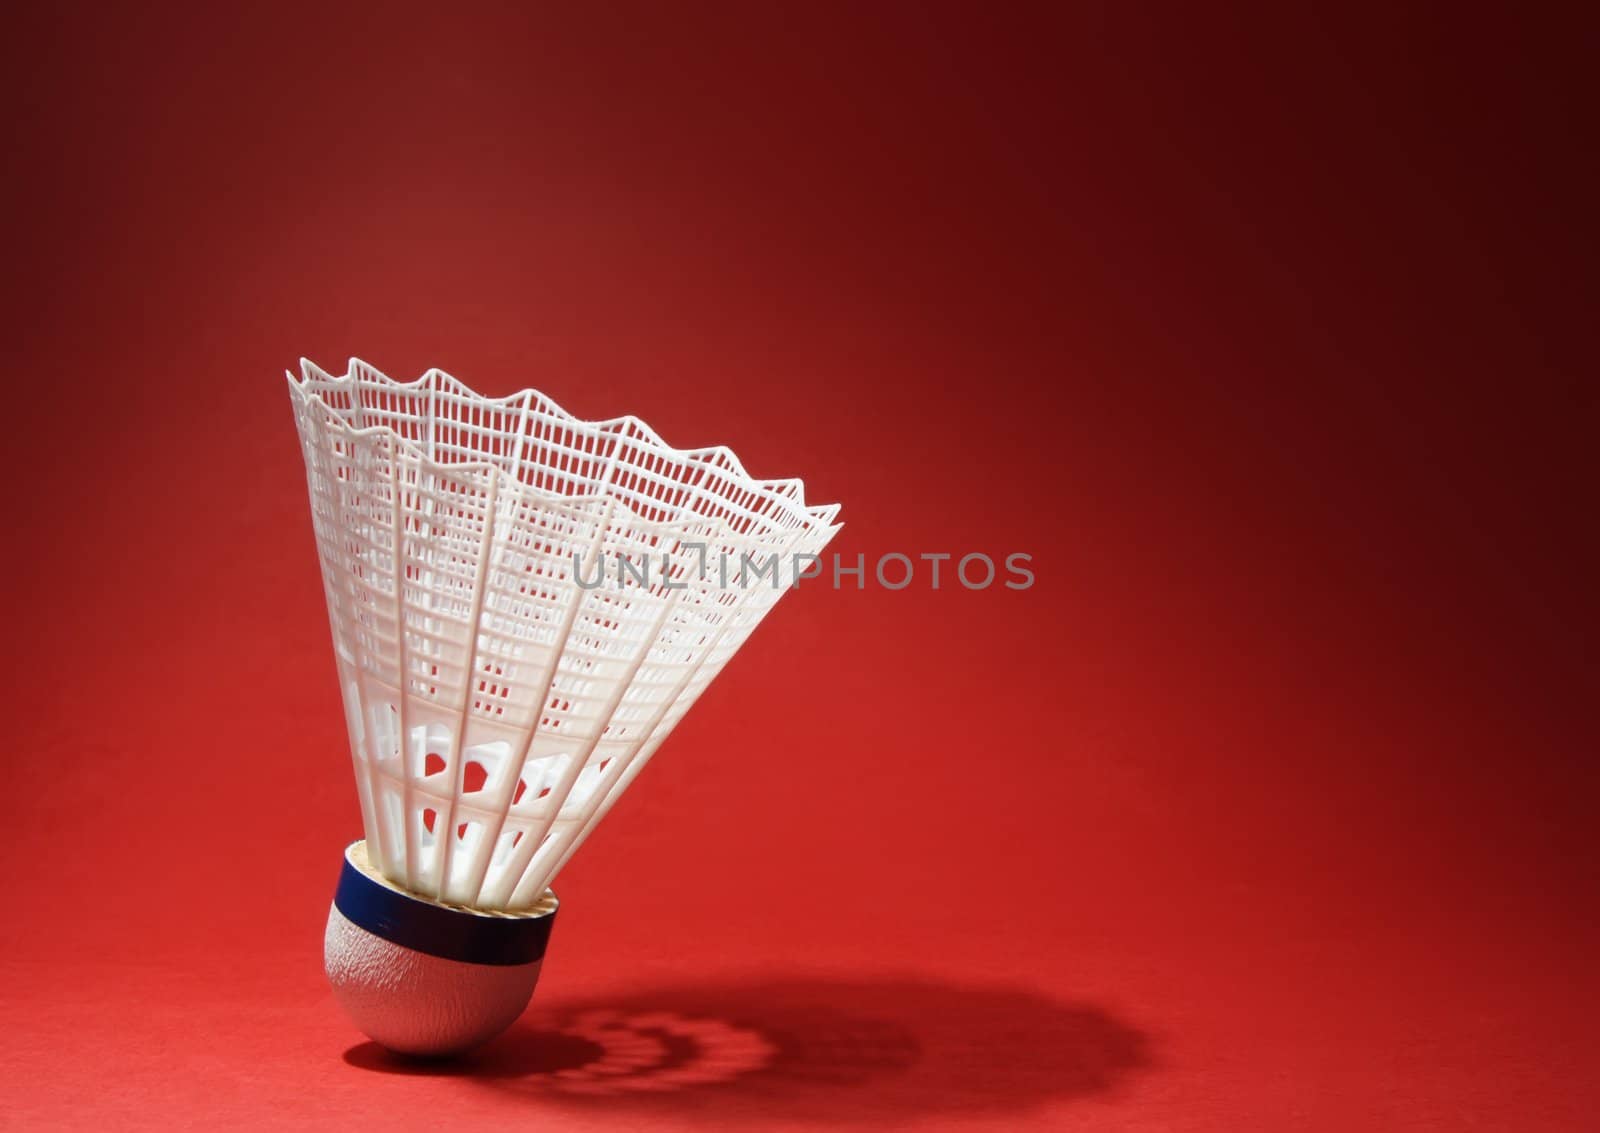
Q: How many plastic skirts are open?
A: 1